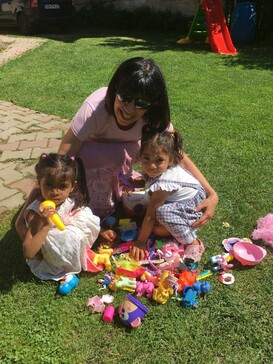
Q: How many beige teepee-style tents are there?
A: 0